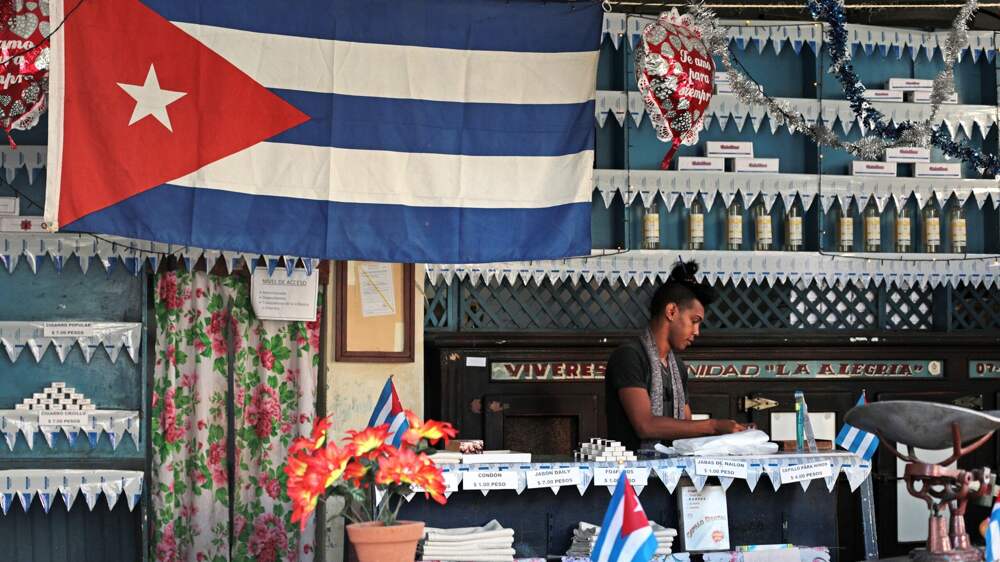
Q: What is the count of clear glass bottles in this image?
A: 10